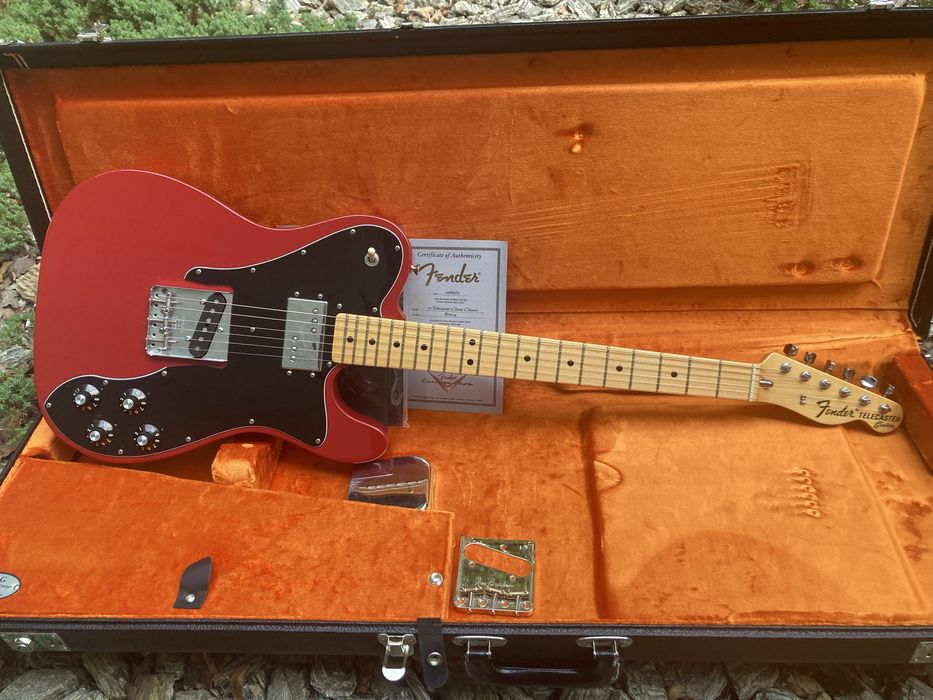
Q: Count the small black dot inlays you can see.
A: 10